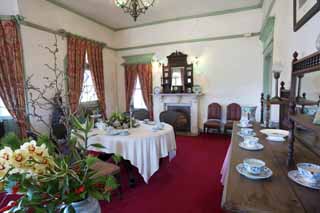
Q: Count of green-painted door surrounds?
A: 1